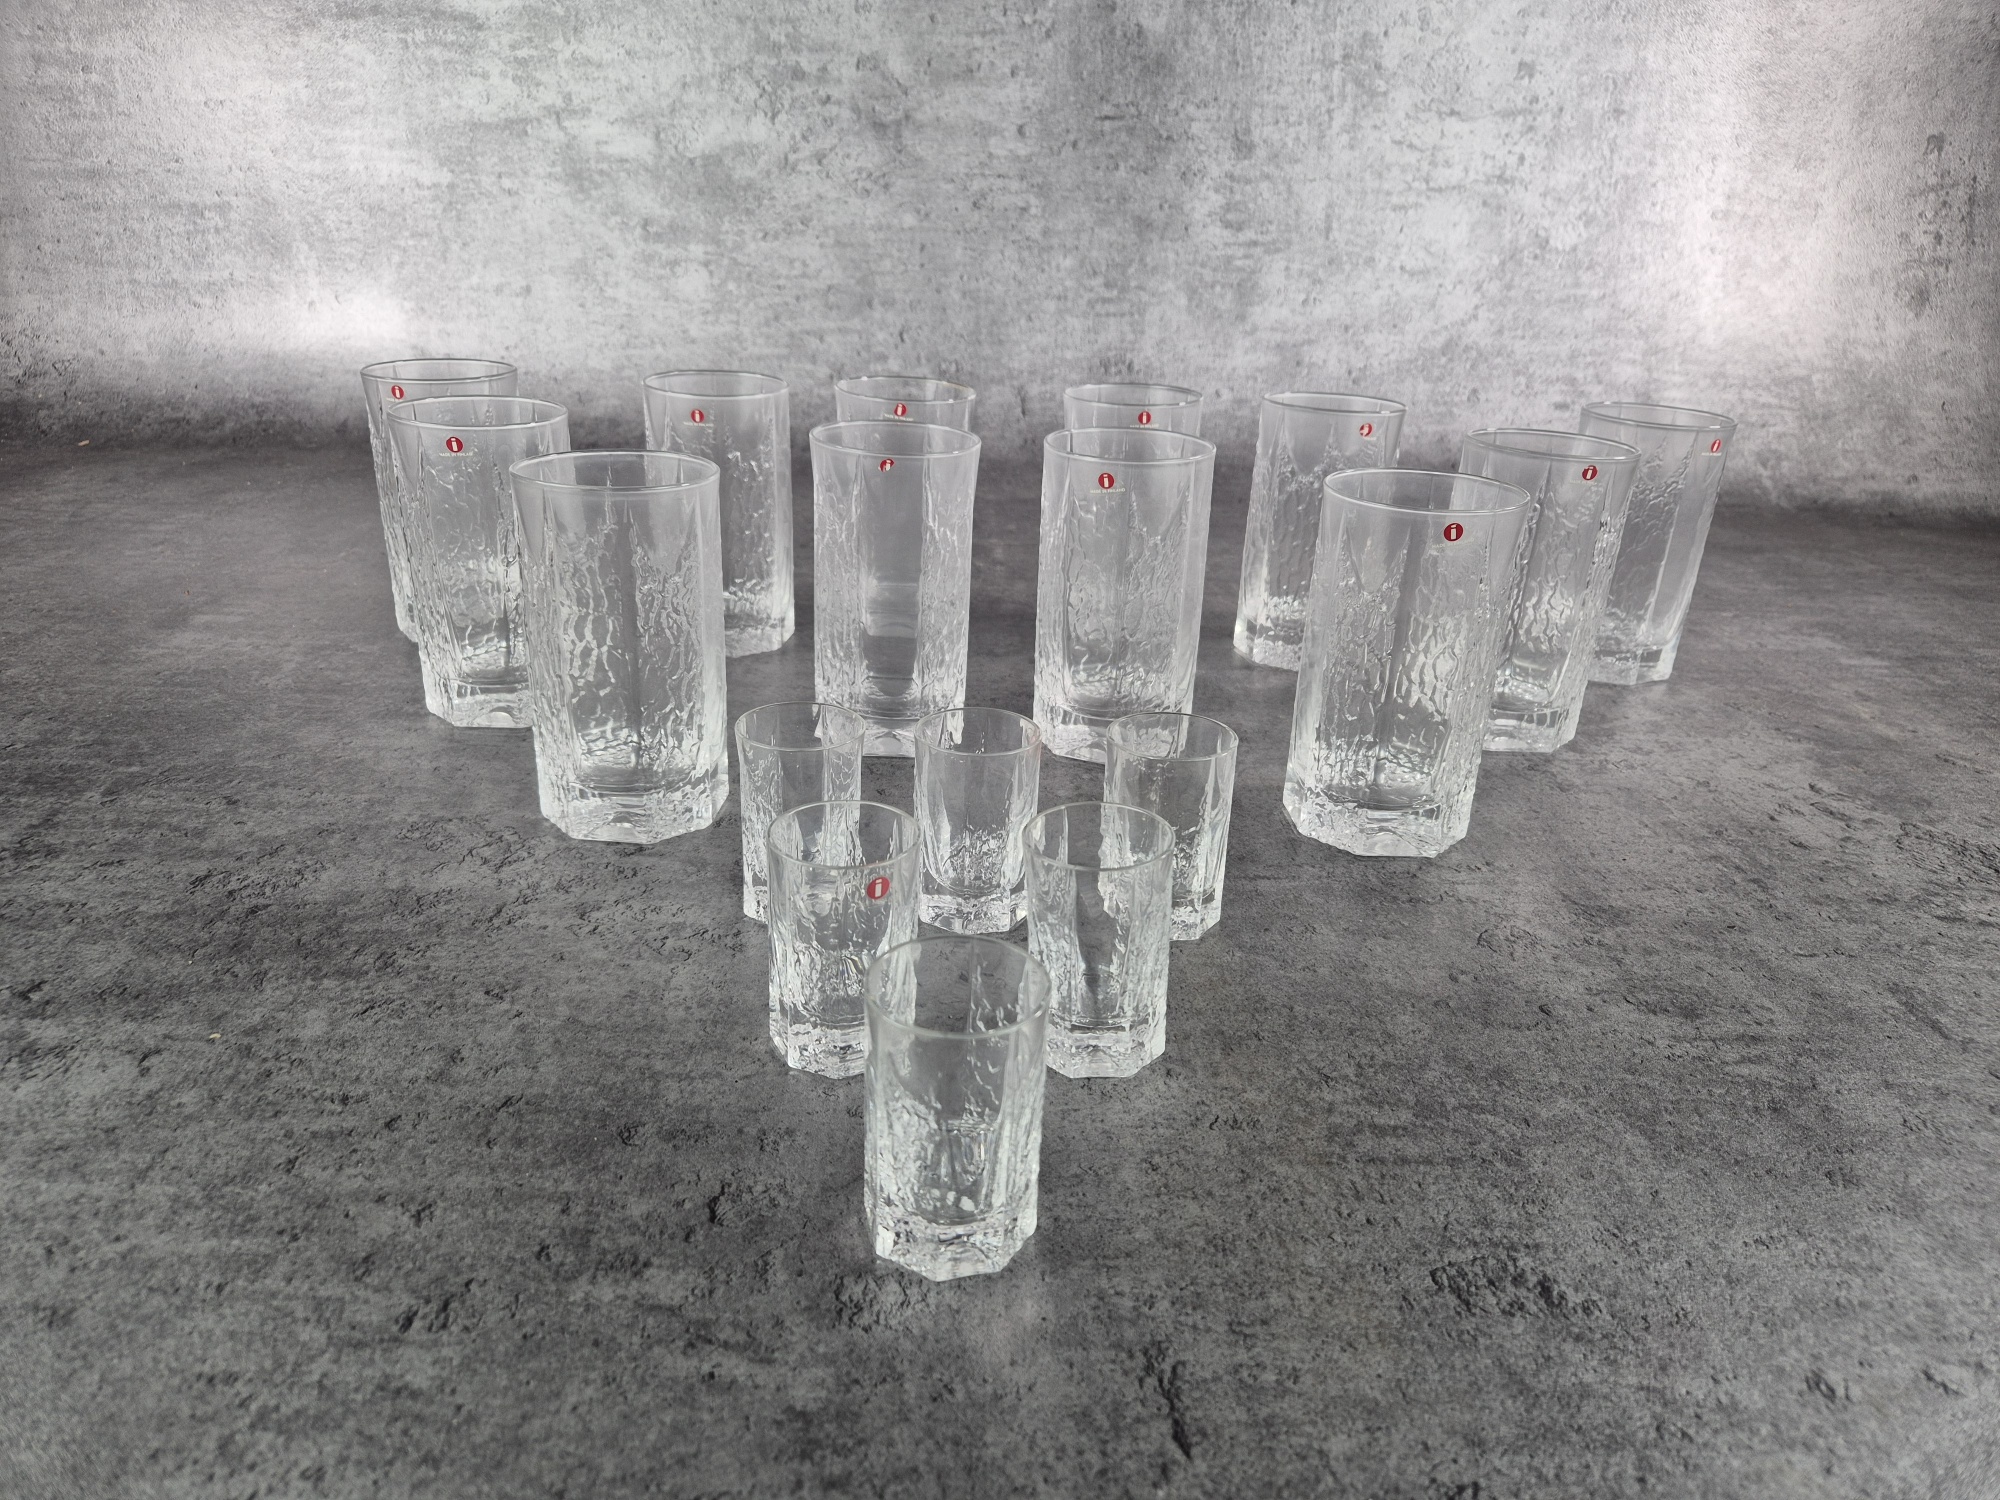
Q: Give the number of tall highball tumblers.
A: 12